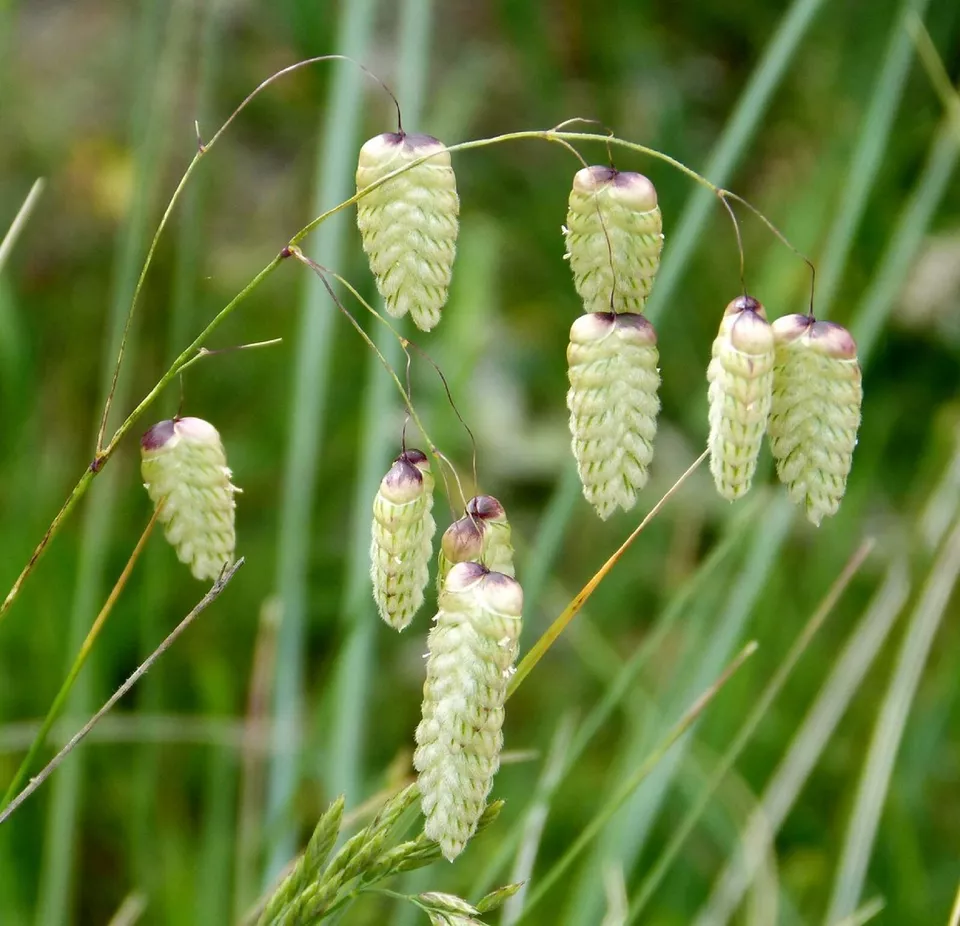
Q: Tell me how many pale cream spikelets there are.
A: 9